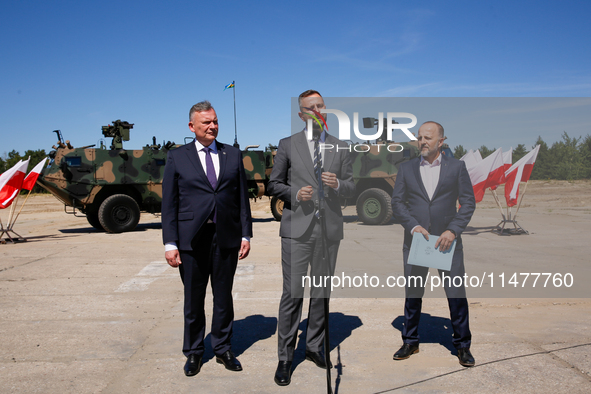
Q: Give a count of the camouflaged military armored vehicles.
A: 2